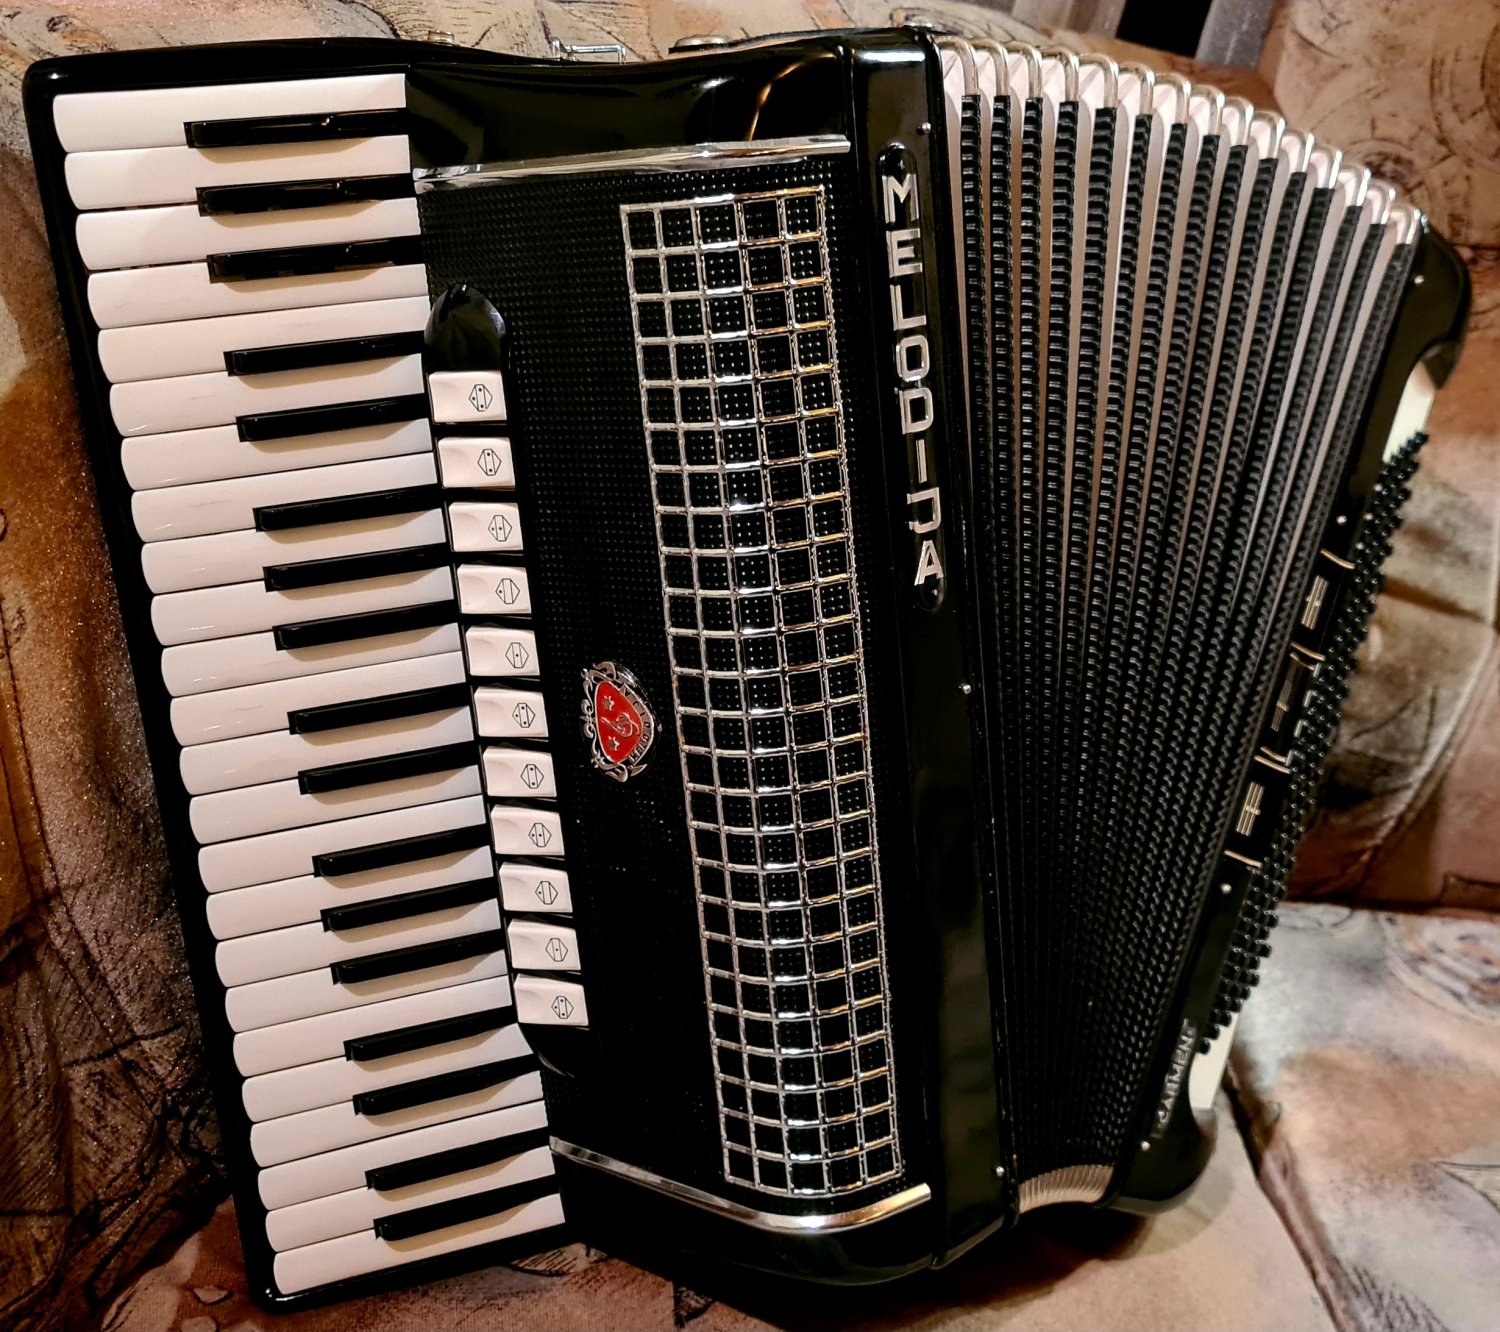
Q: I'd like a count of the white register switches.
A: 11